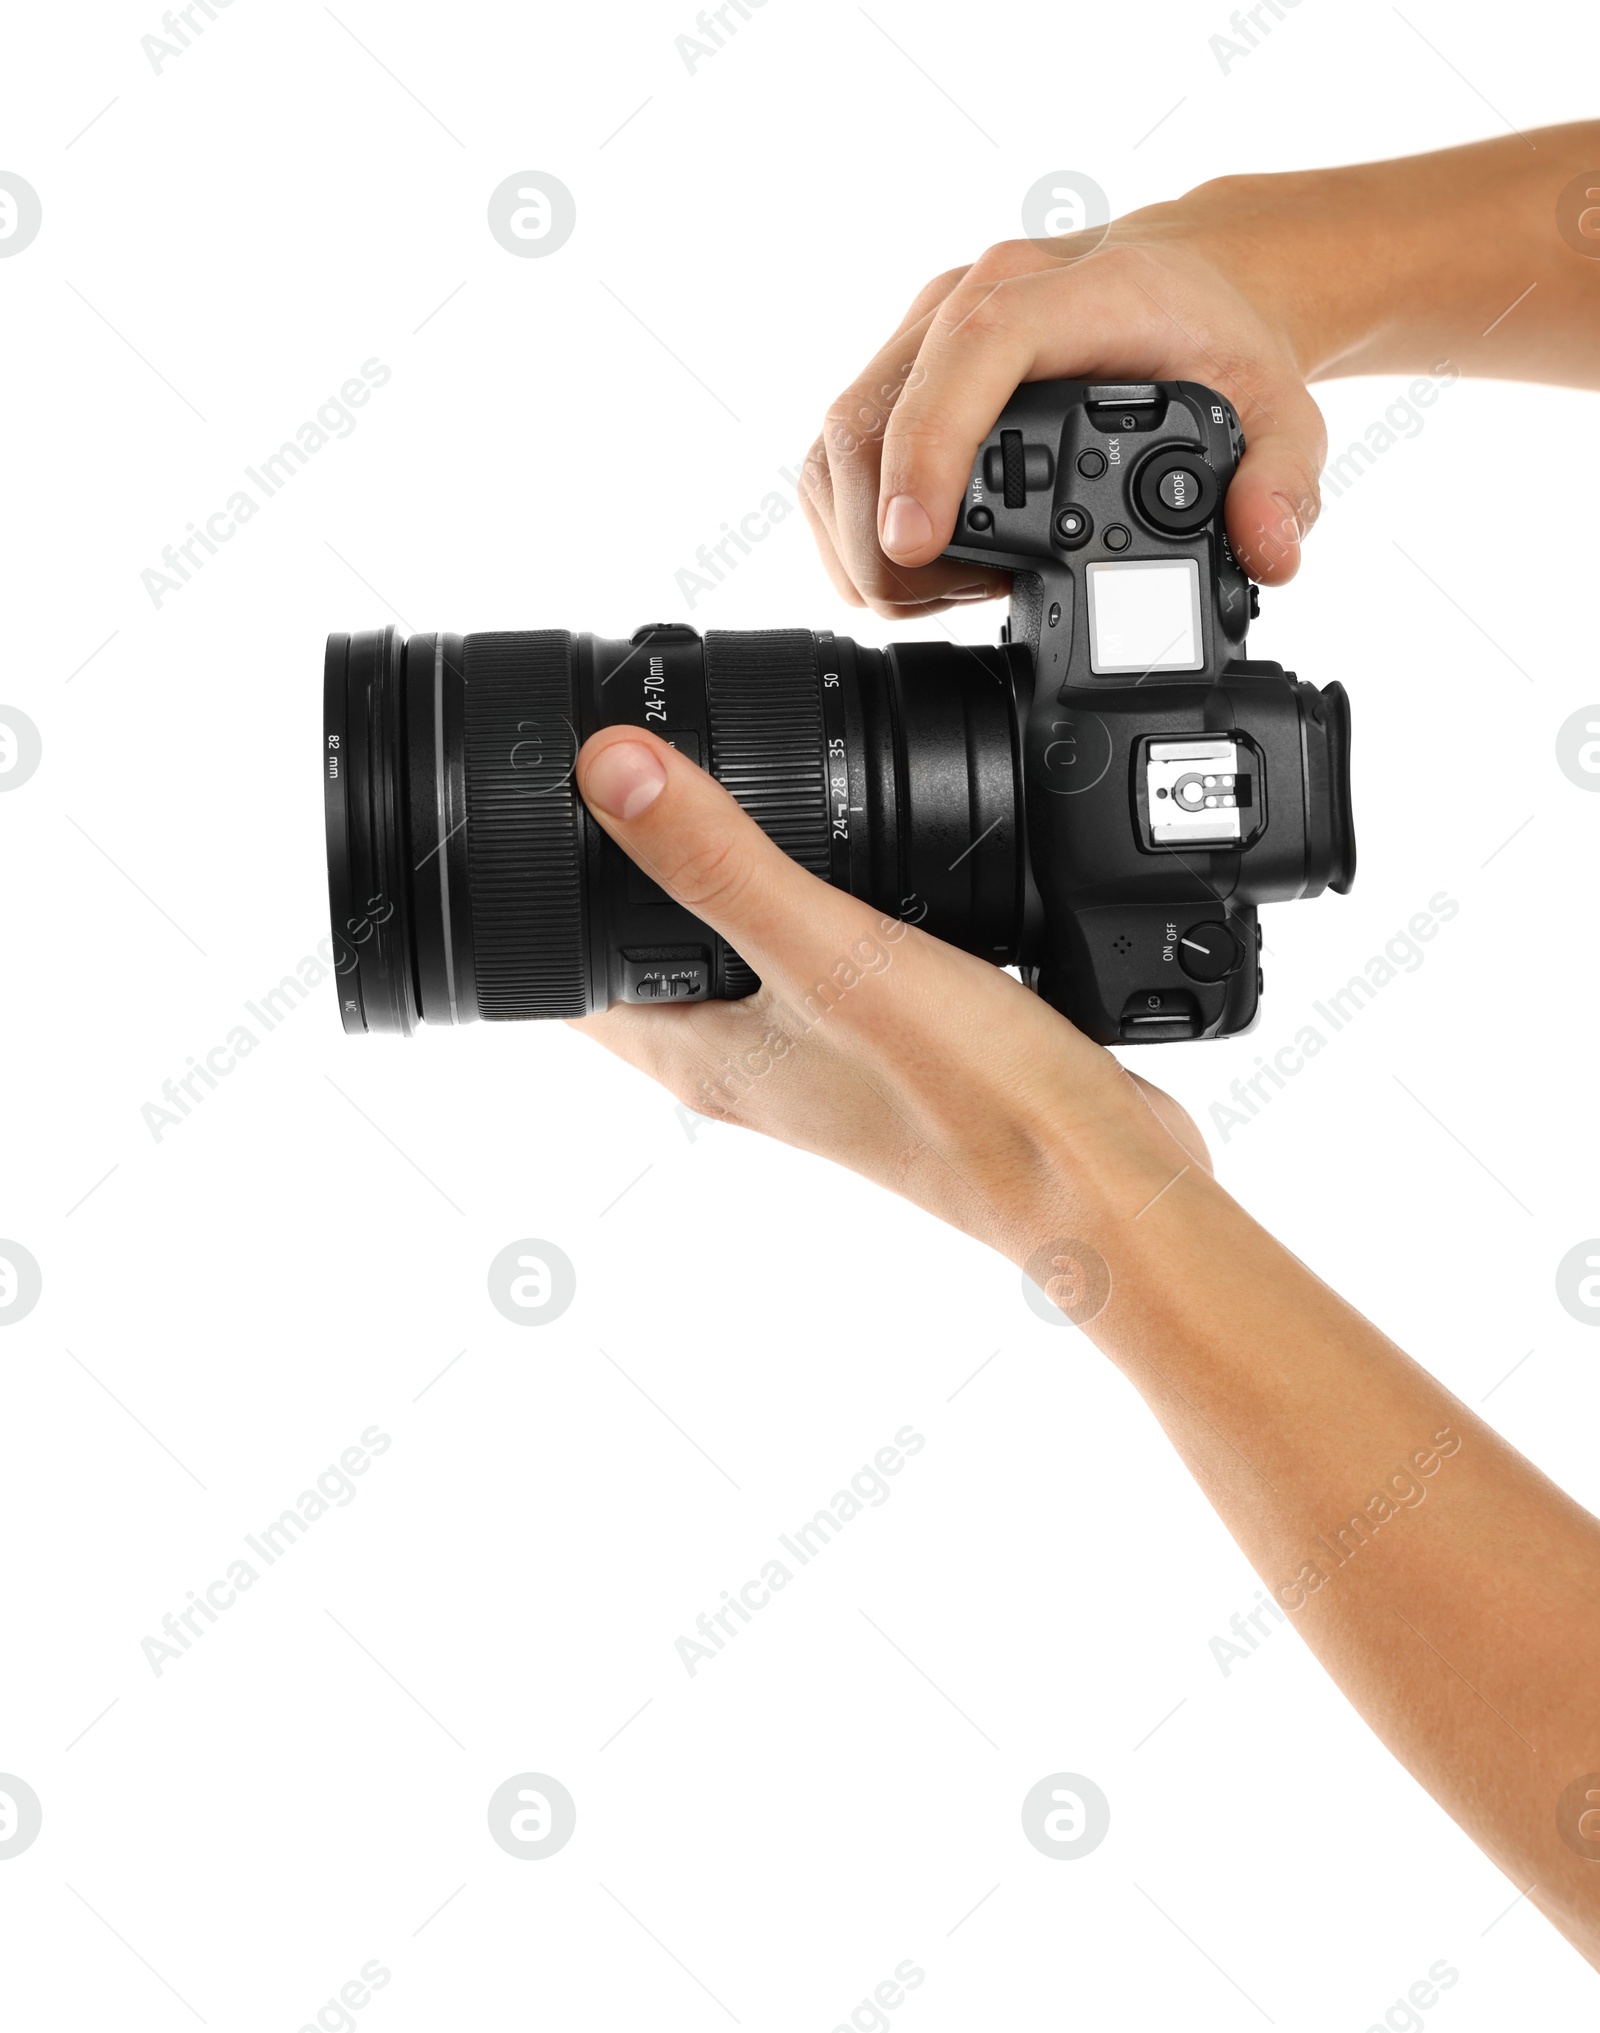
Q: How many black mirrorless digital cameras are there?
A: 1